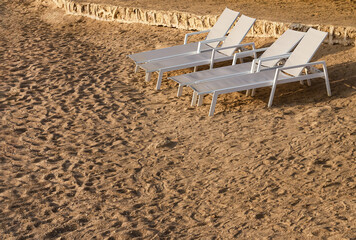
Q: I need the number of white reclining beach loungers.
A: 4